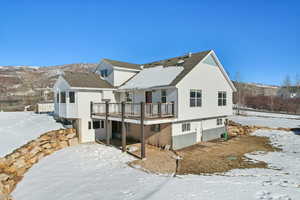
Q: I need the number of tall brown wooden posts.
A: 3